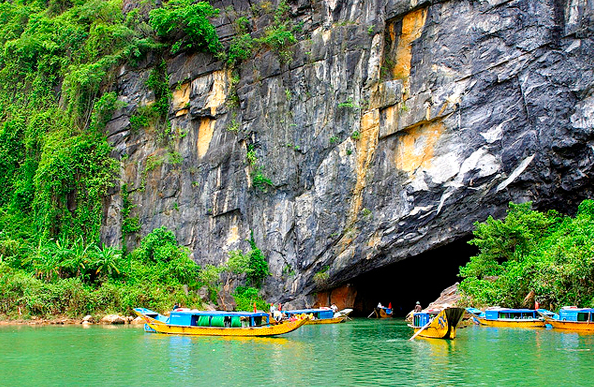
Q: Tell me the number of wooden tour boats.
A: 6